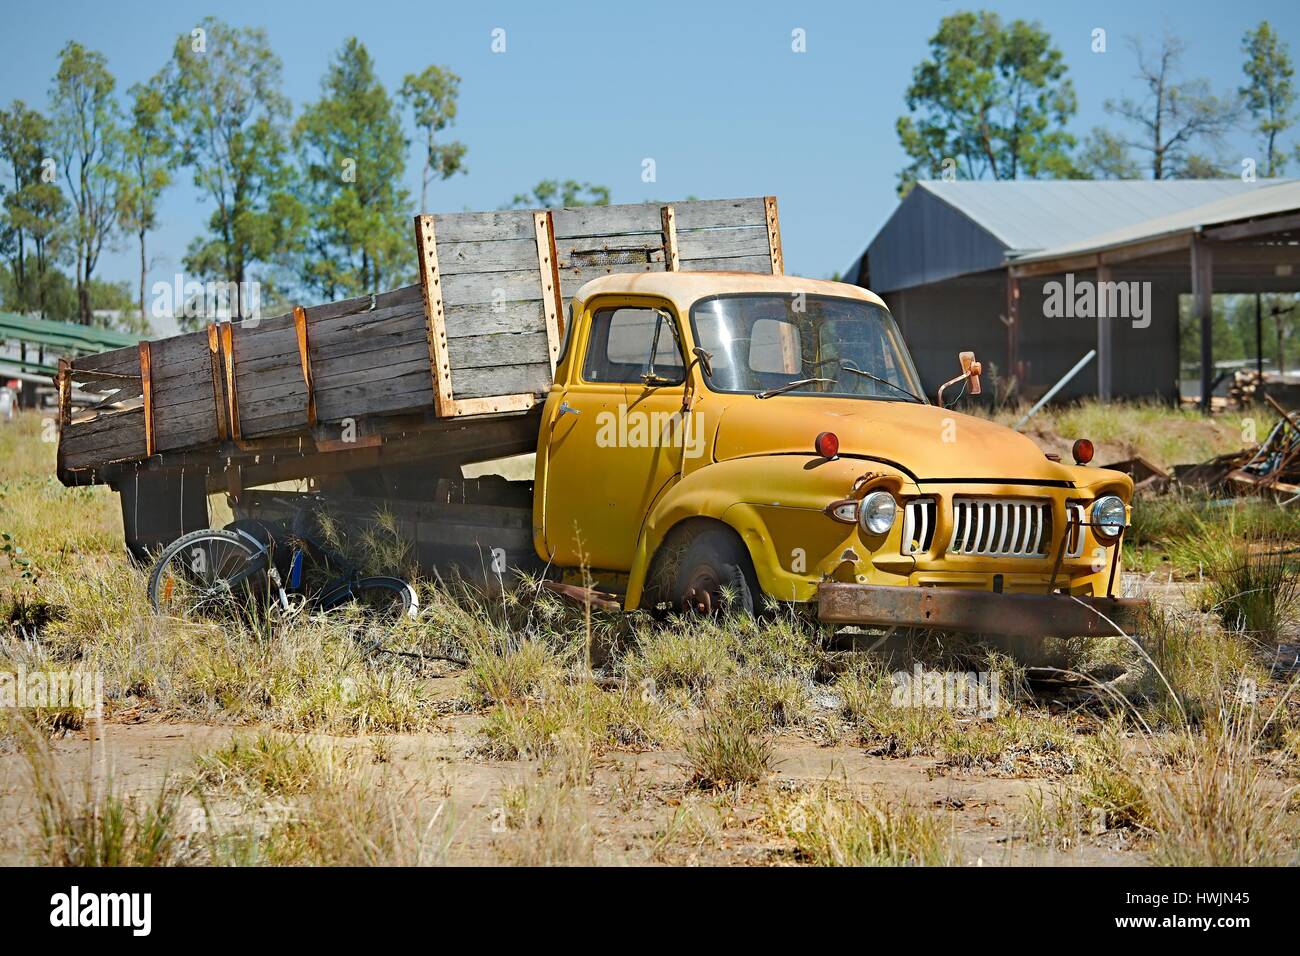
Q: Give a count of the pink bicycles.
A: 0